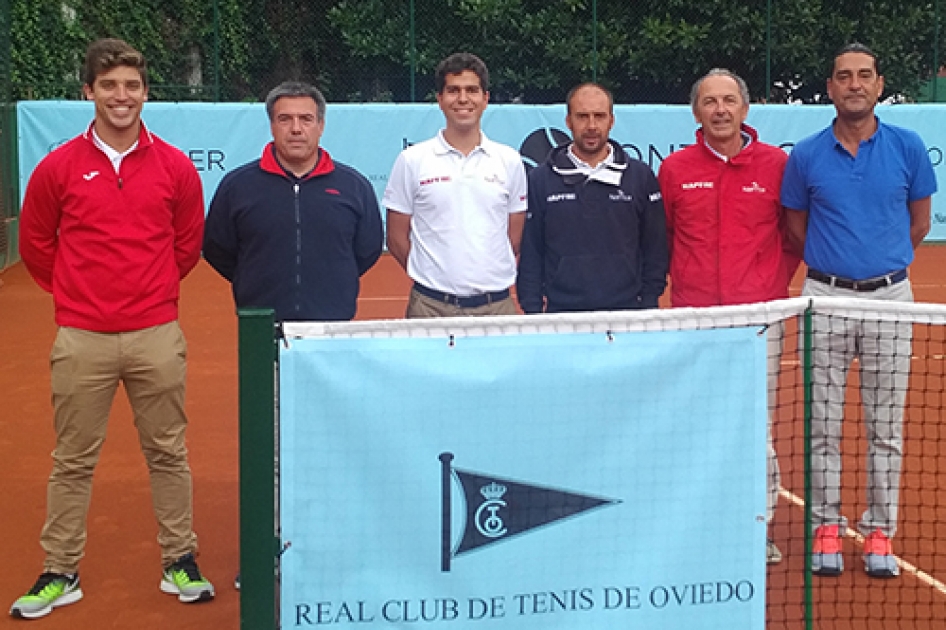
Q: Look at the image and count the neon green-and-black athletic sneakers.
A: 2